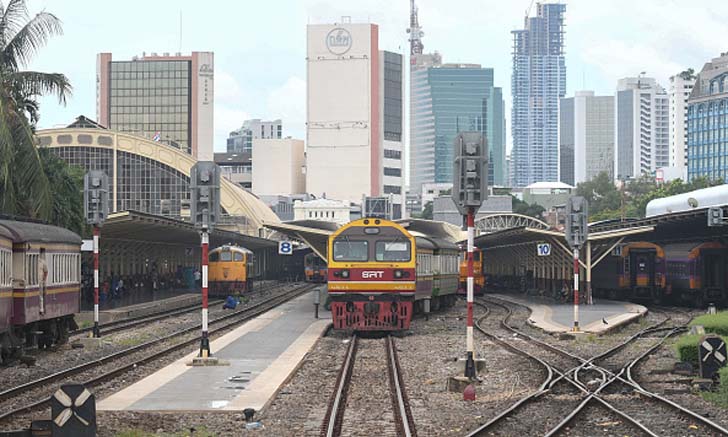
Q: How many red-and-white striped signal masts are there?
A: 4